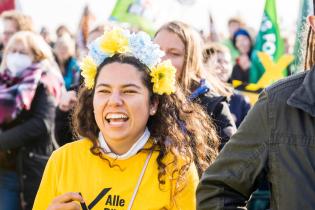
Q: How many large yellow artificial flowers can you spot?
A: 3